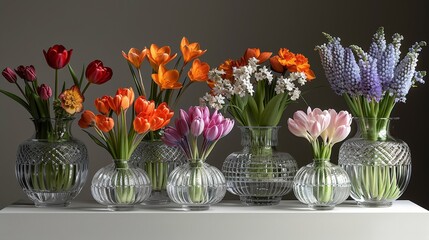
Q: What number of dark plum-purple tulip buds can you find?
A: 4